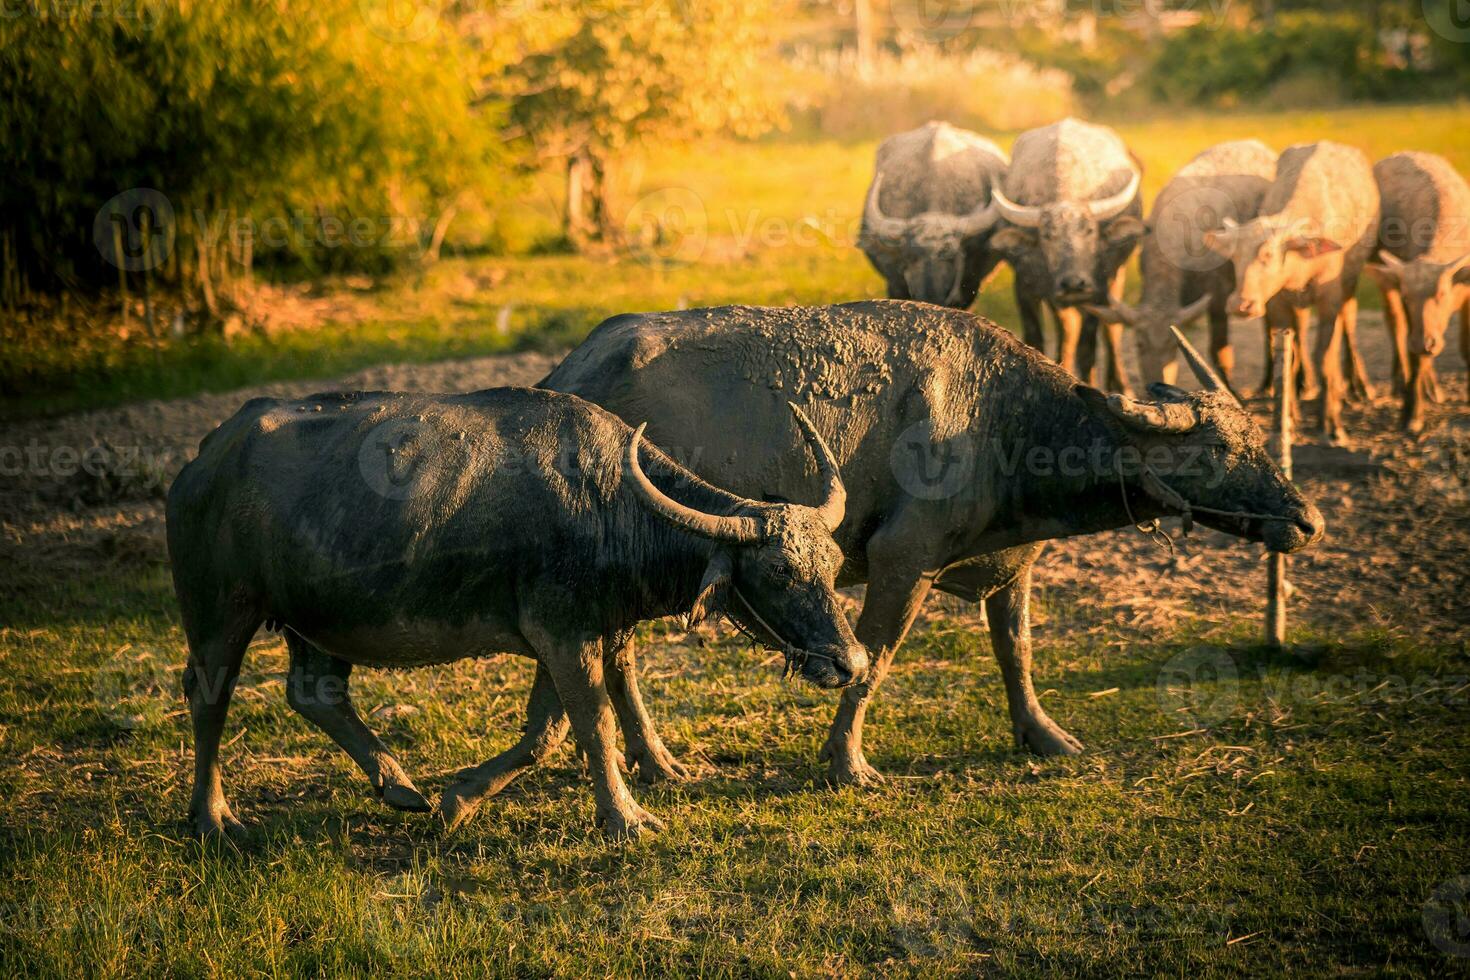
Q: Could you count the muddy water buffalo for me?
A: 2